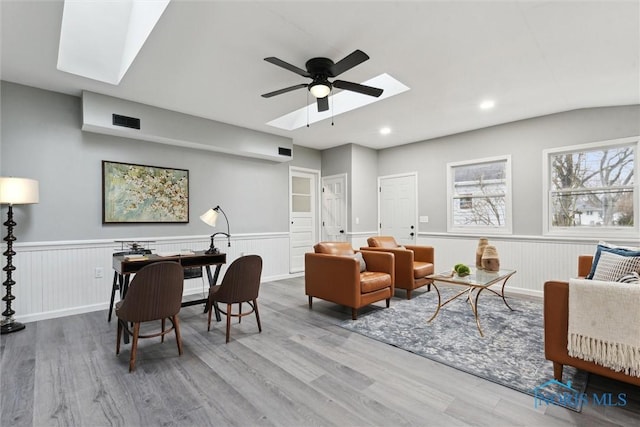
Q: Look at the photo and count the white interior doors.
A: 3